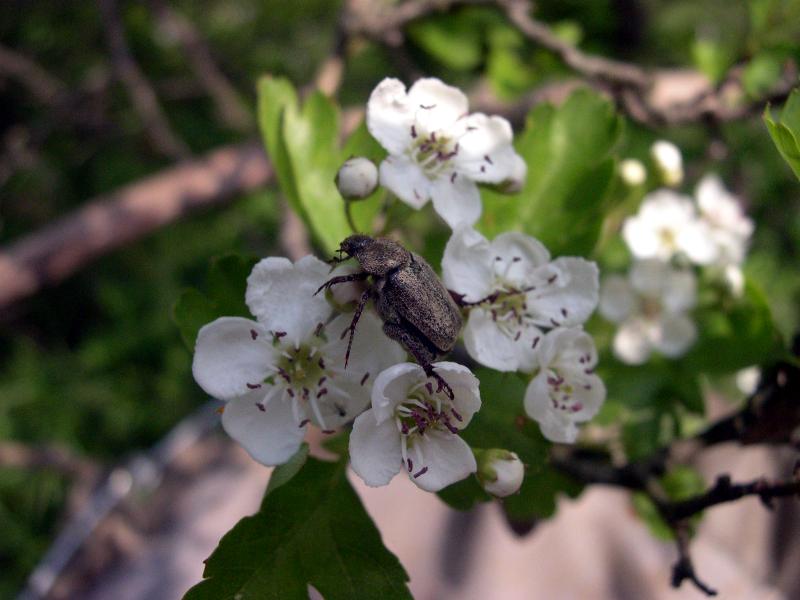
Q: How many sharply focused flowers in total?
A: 5